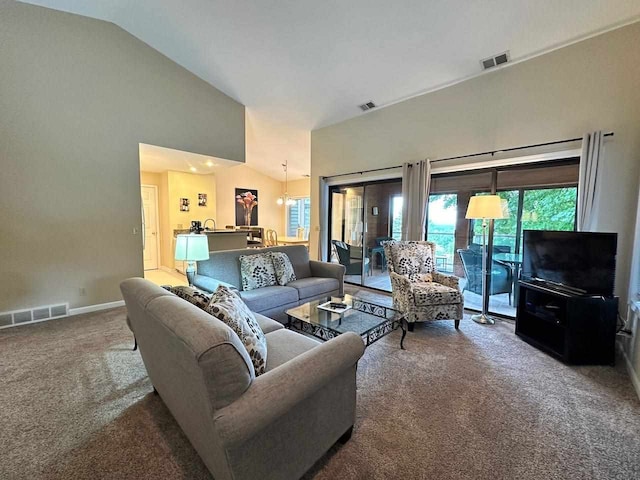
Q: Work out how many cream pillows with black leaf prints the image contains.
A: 4